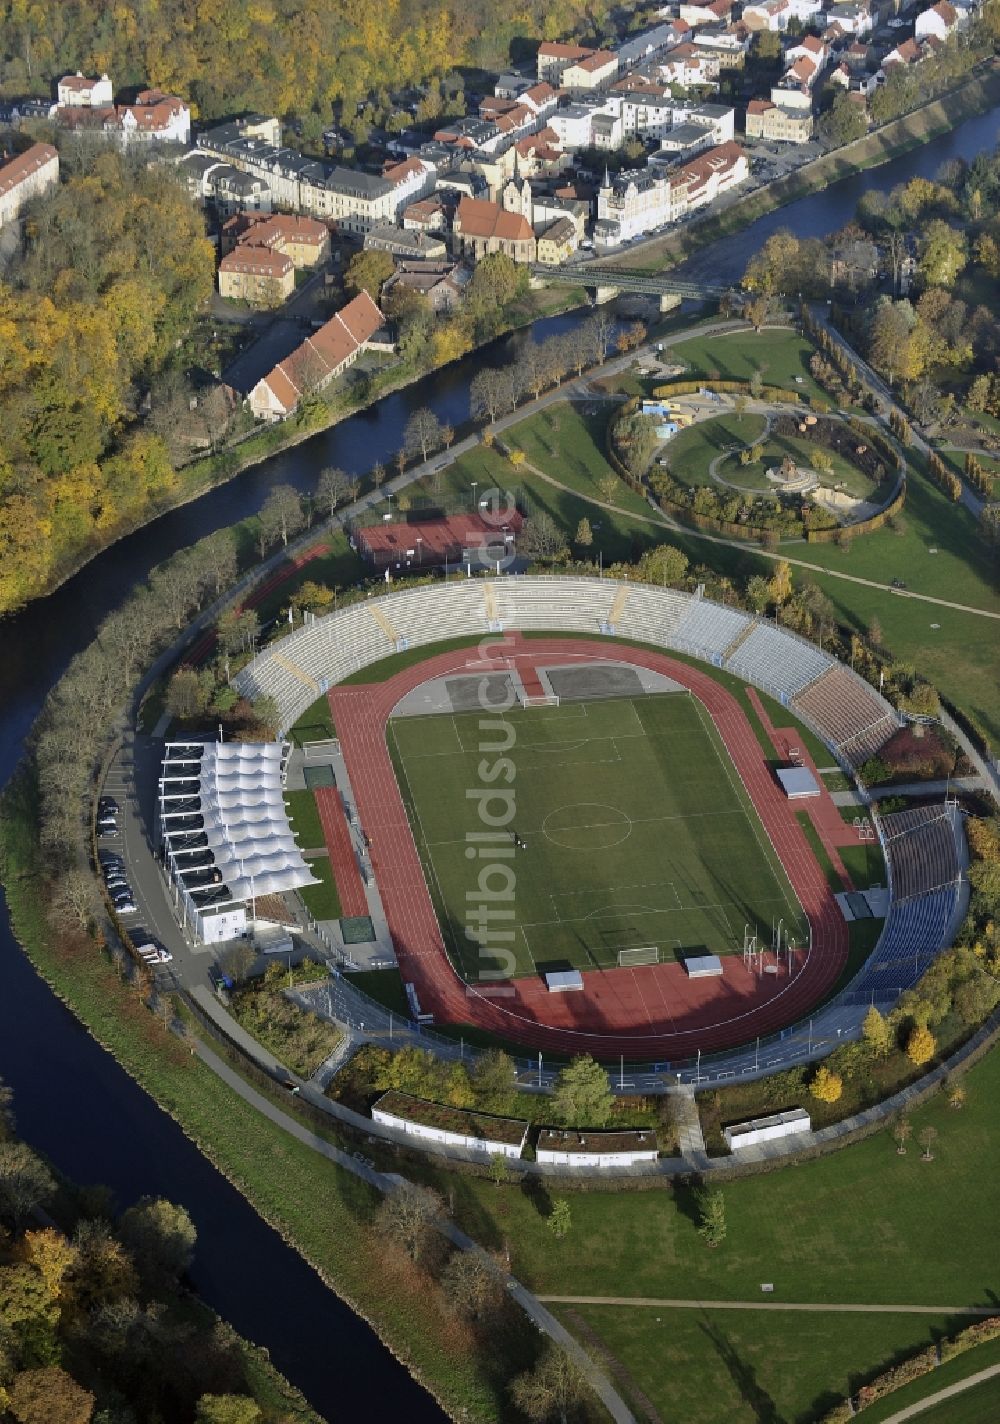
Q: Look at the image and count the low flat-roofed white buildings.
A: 3